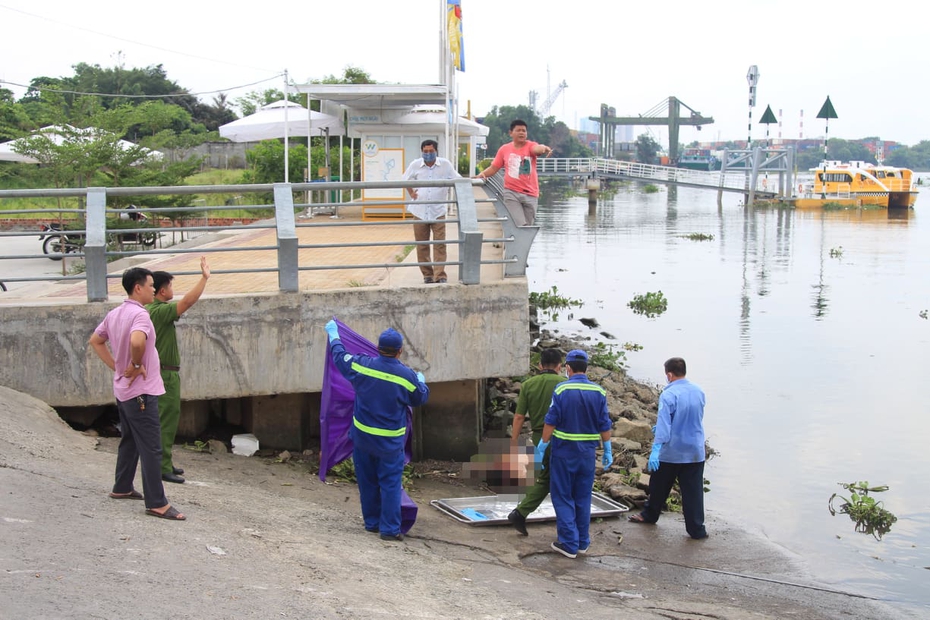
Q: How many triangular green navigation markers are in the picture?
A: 2